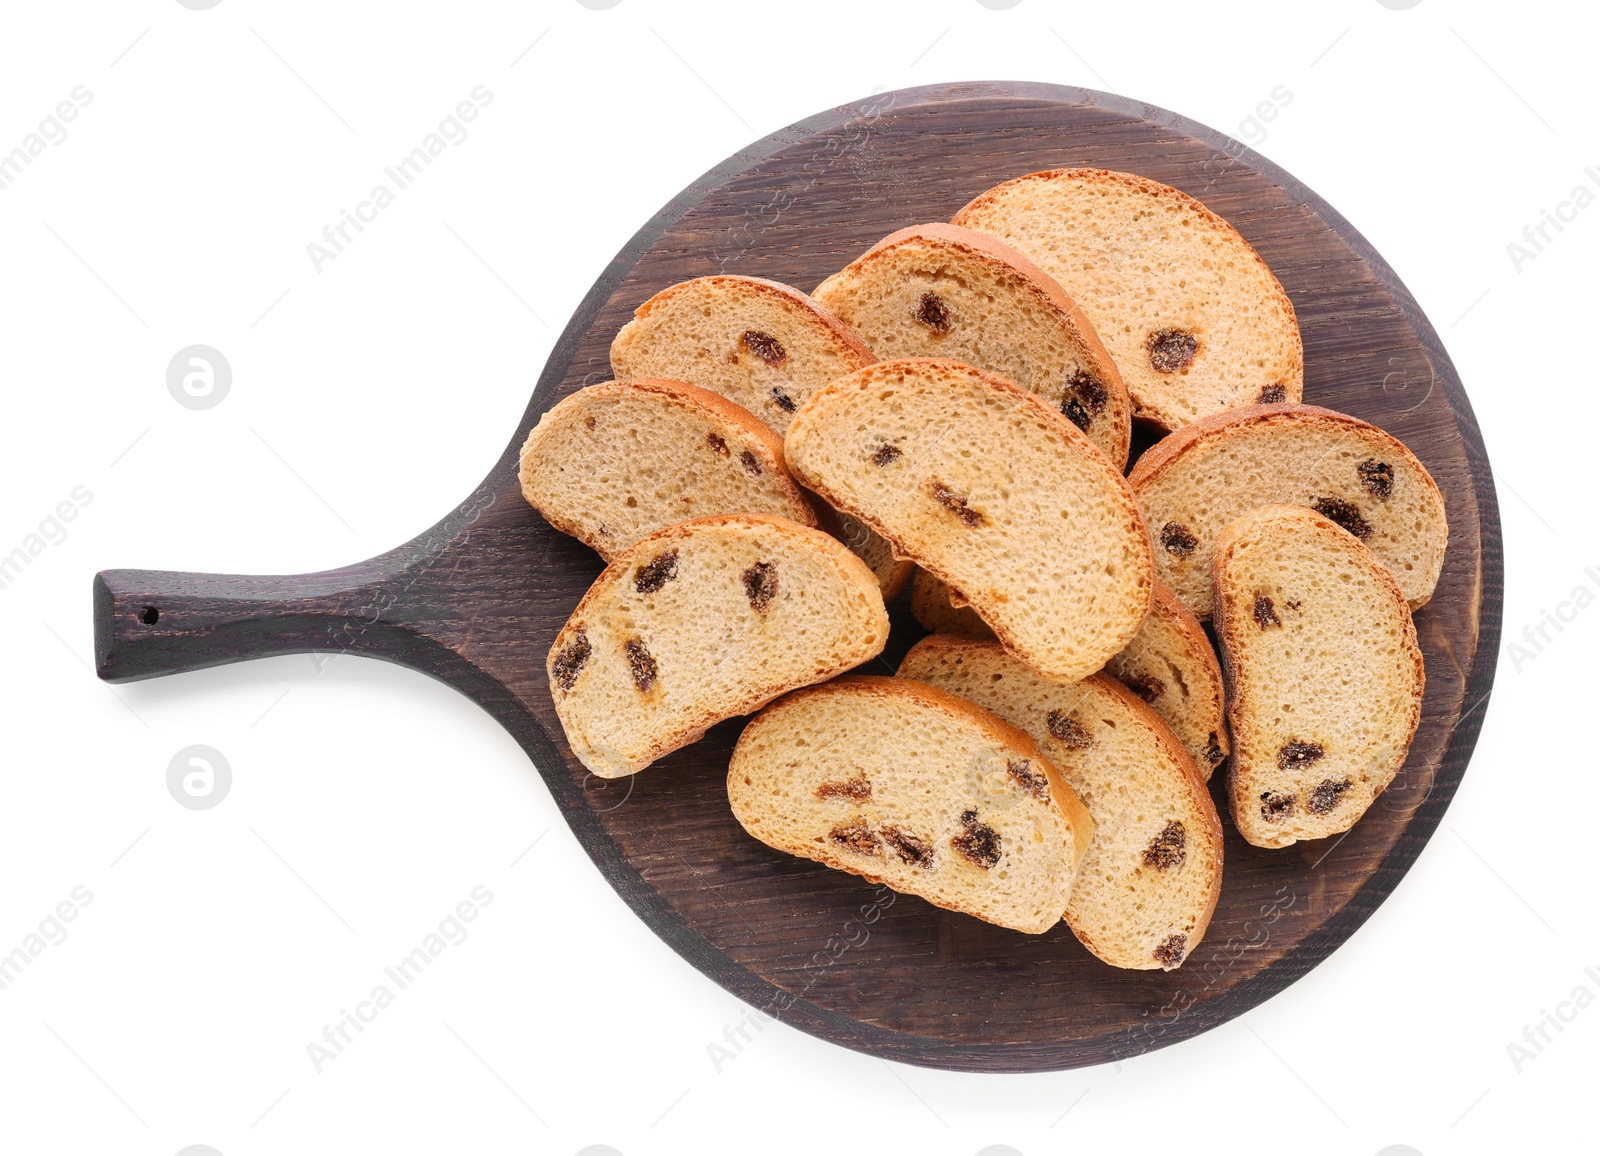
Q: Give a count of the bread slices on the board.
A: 11